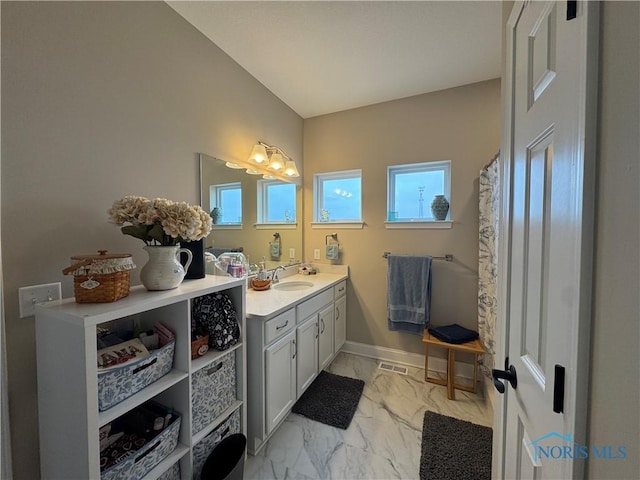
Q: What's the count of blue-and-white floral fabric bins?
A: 5